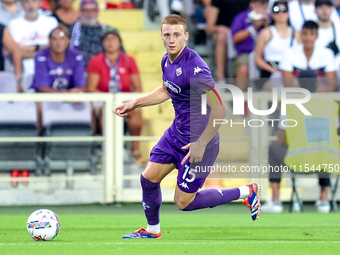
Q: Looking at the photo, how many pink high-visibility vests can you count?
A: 0